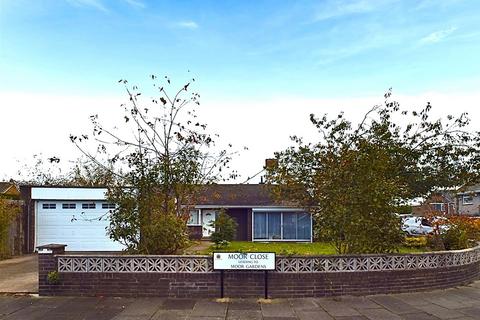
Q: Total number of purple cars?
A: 0